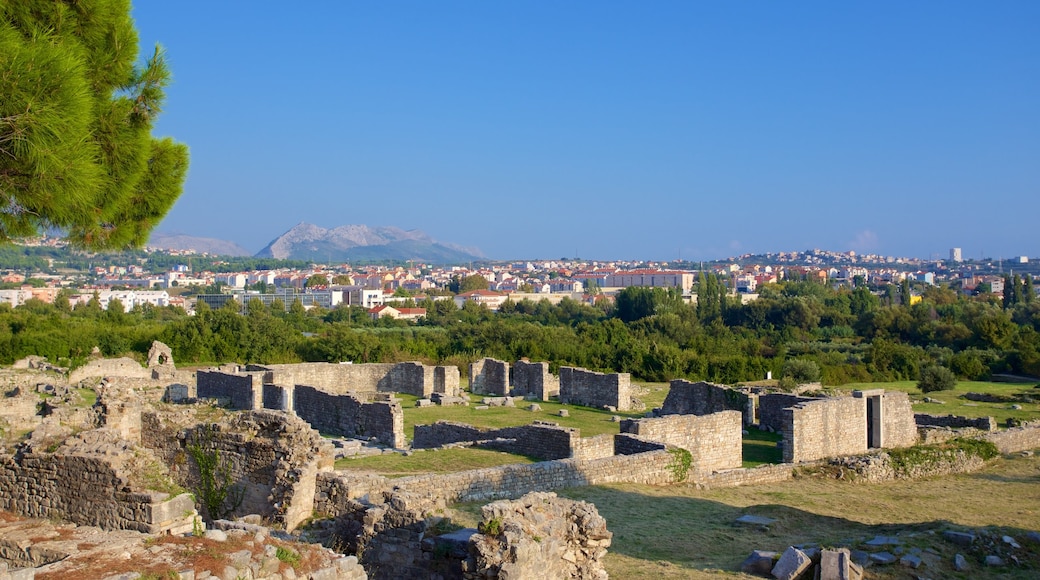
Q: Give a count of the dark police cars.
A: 0